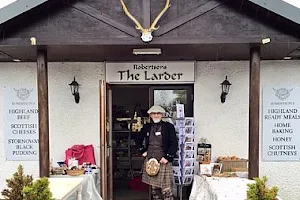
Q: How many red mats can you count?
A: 1